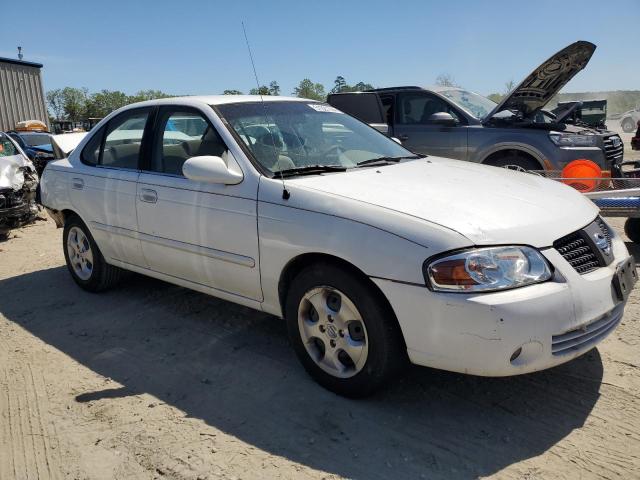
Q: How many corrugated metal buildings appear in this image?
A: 1